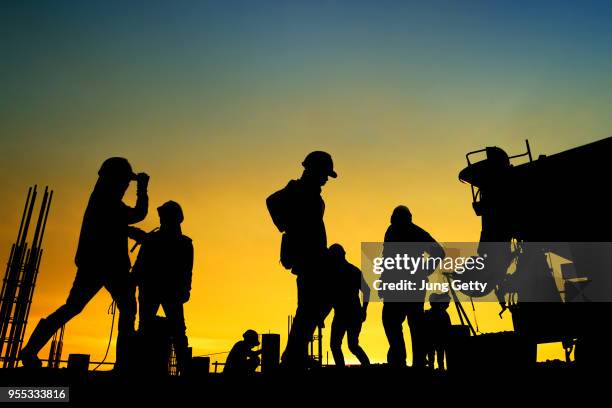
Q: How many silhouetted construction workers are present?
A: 7